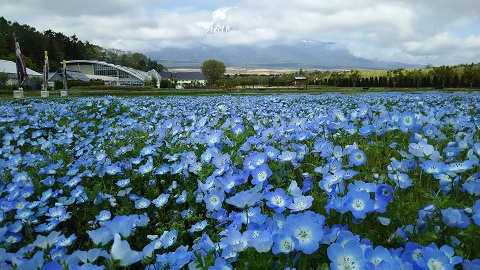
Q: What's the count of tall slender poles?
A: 3